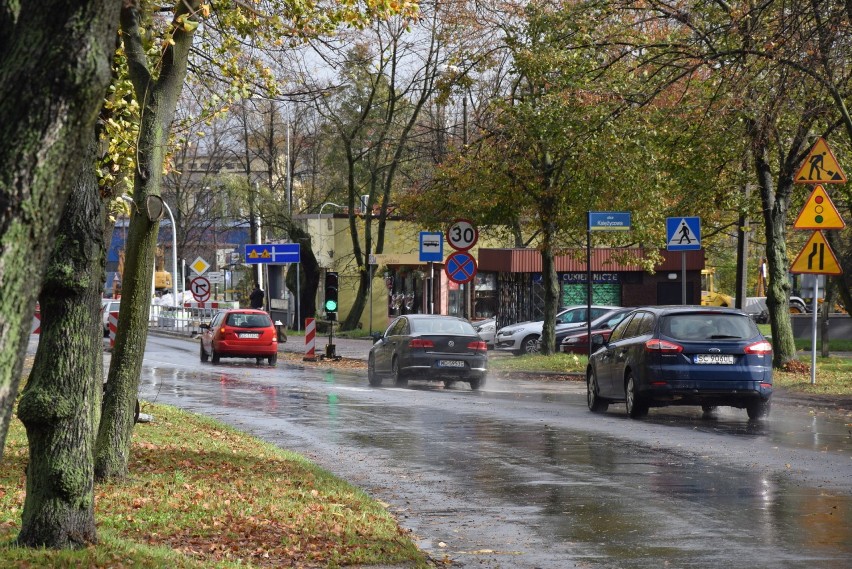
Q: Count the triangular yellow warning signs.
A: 3